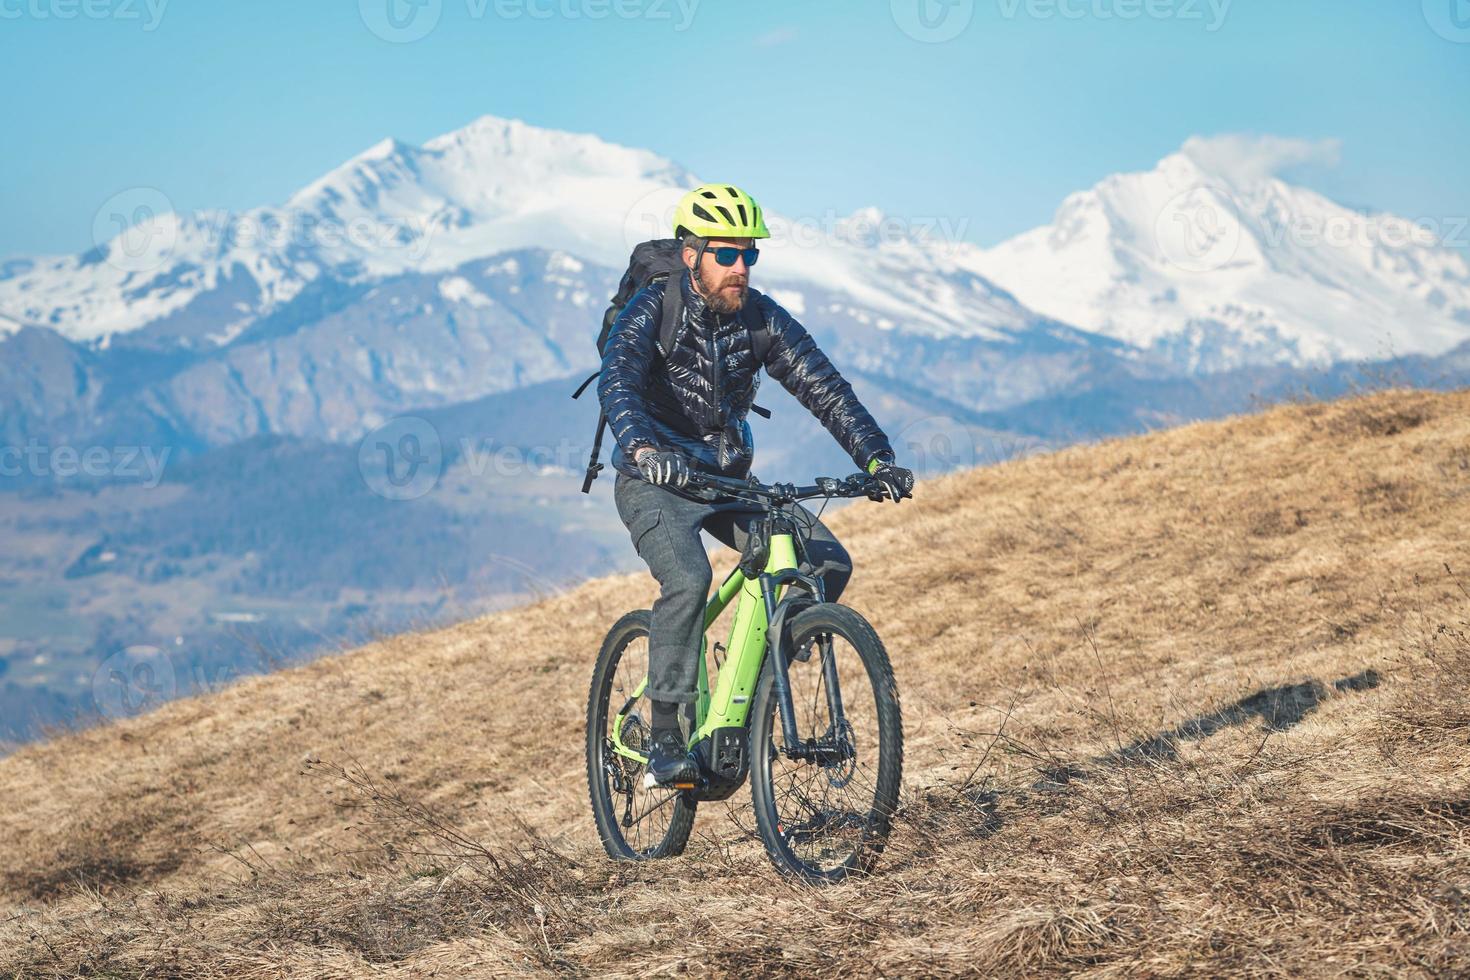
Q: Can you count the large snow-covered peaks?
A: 2